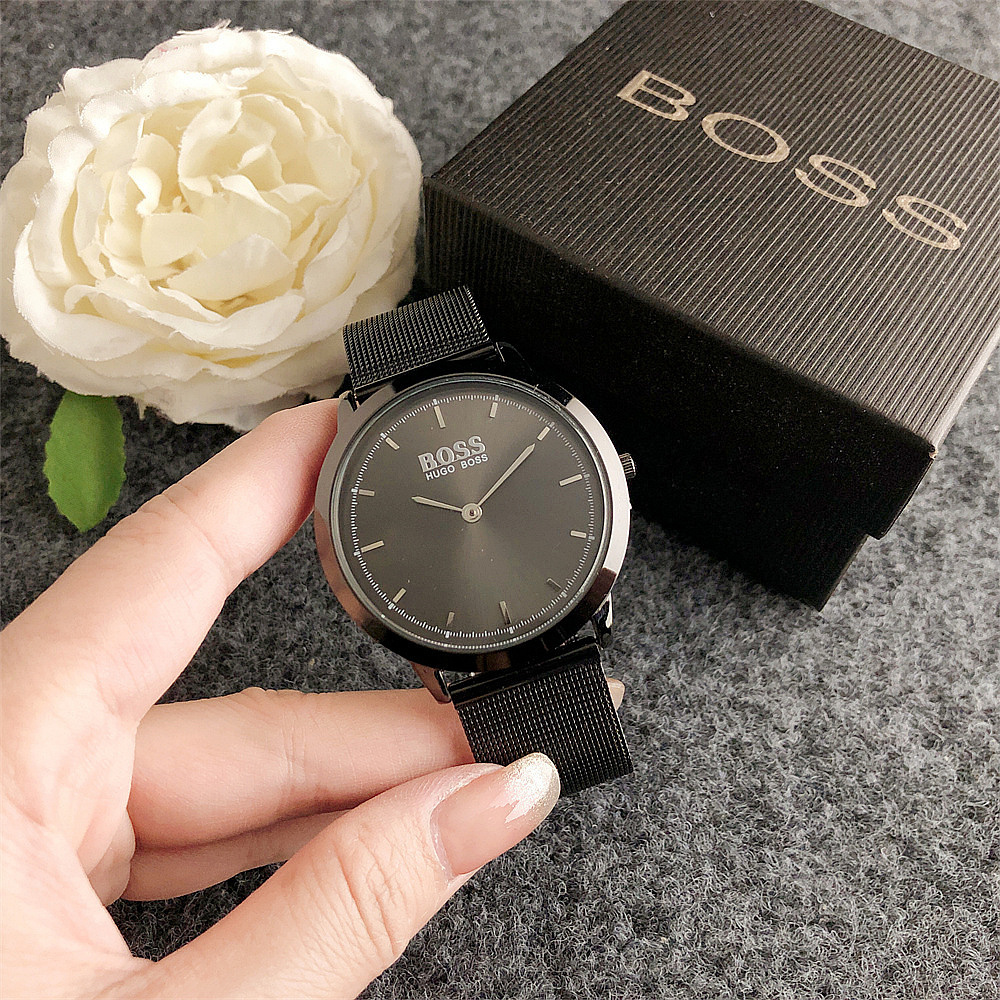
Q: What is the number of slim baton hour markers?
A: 12